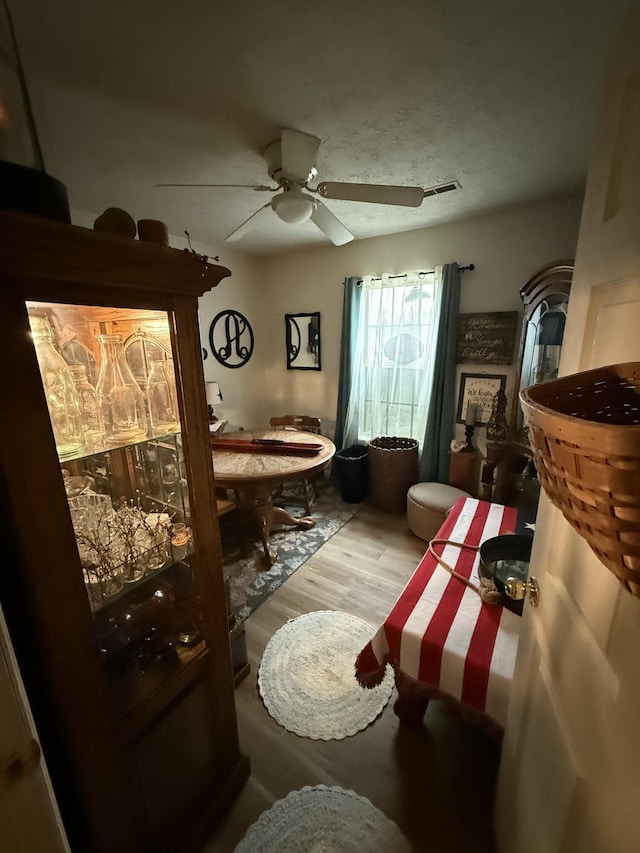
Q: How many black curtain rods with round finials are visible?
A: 1